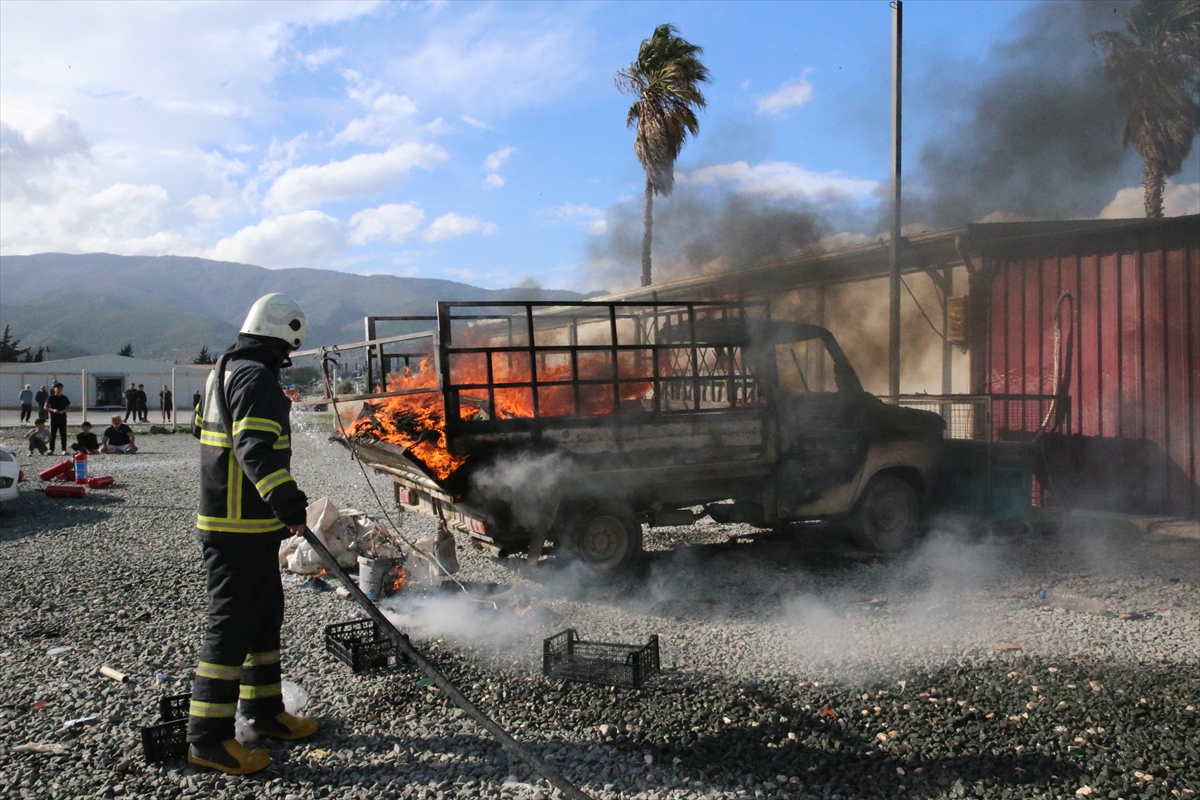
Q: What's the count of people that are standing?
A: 9